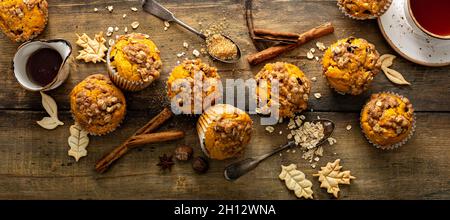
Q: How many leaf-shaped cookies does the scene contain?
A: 6